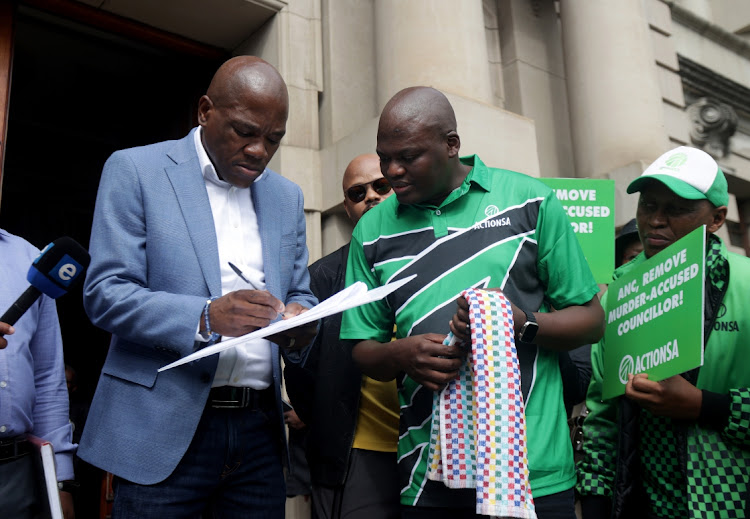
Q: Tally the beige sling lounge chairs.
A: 0